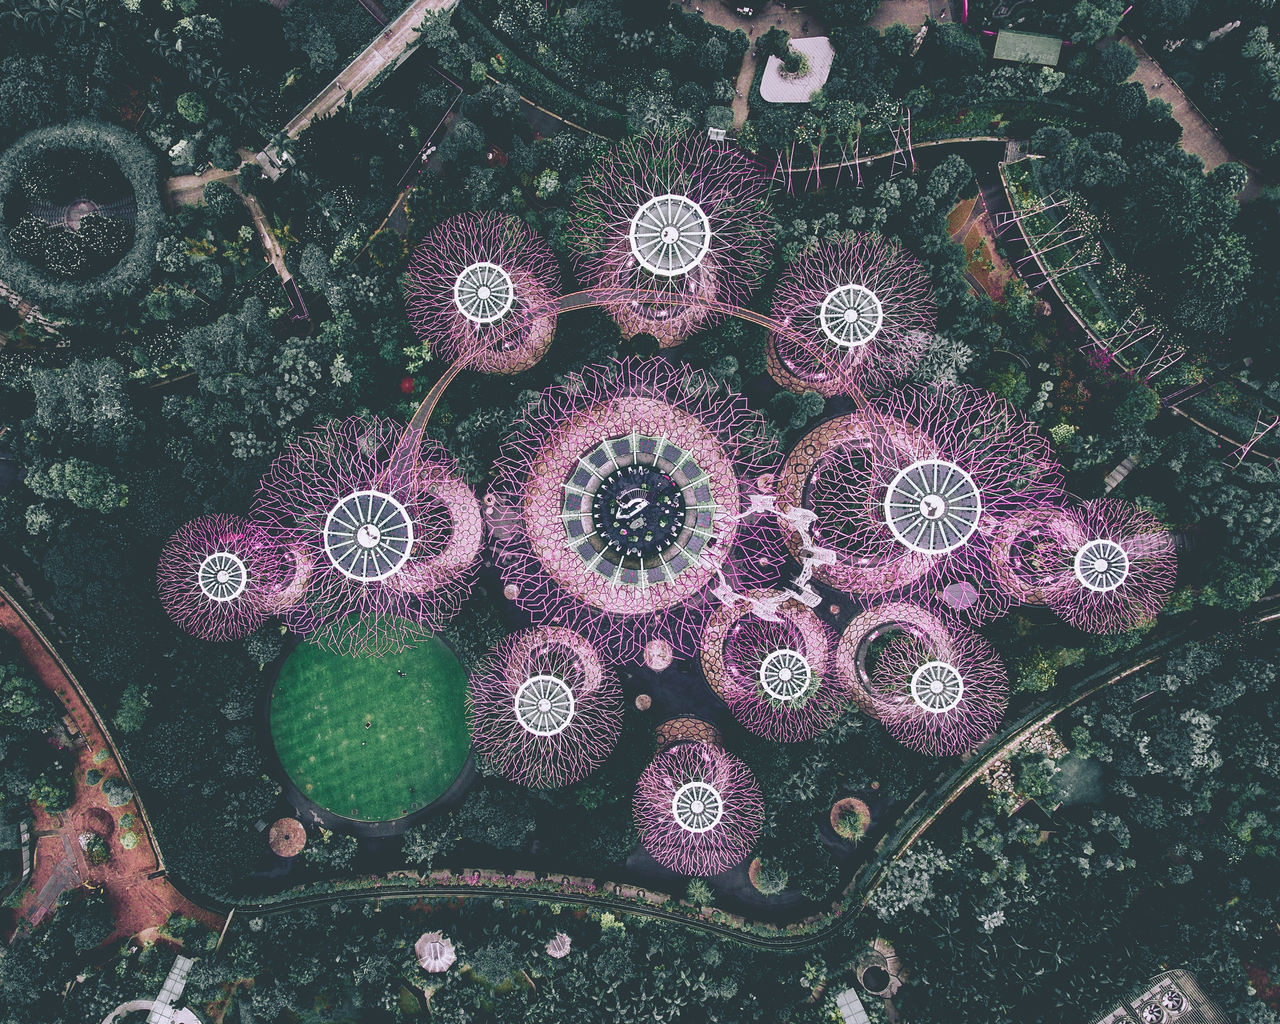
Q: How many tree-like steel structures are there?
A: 12